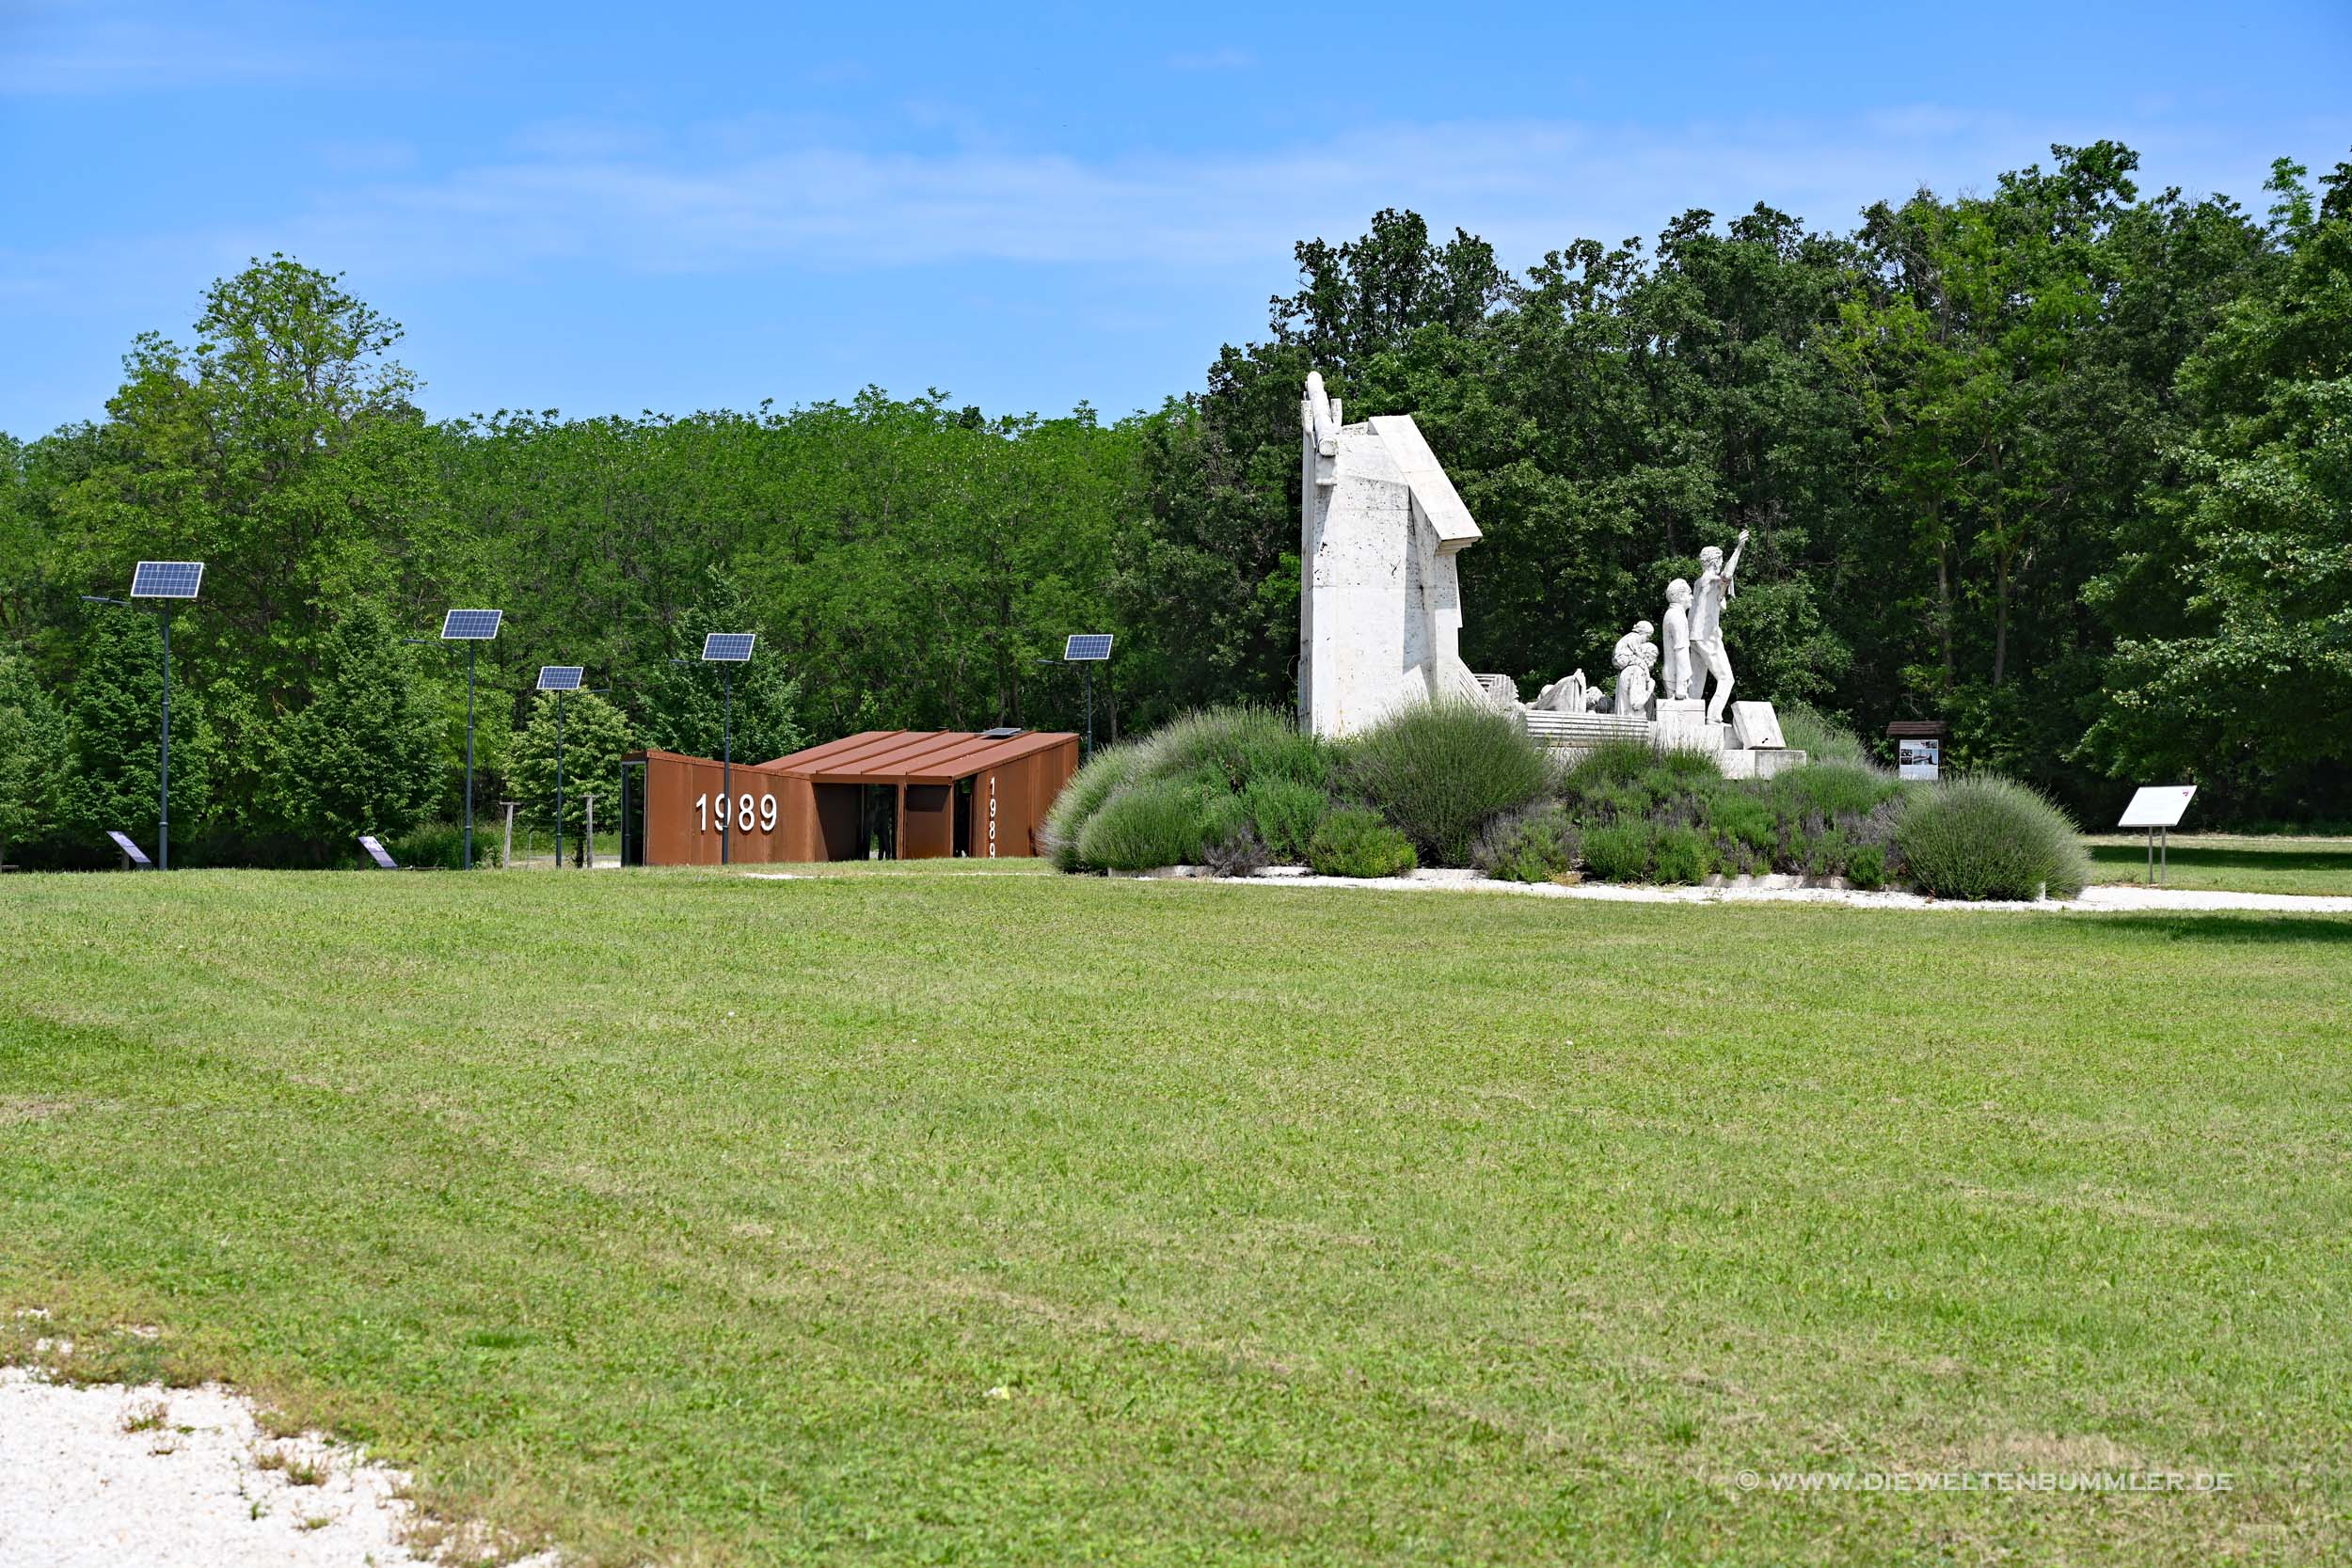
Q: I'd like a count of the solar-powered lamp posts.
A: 5